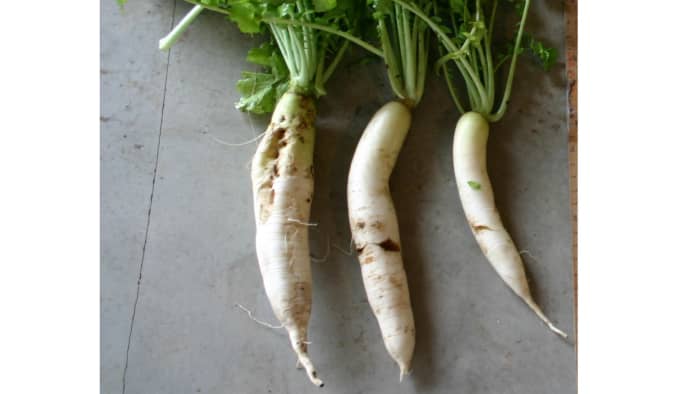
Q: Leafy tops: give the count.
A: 3